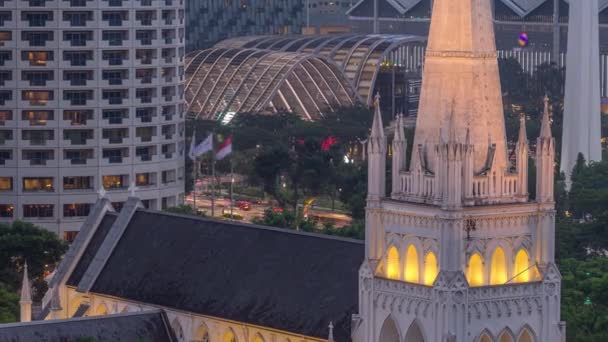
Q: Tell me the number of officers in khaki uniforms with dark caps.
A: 0